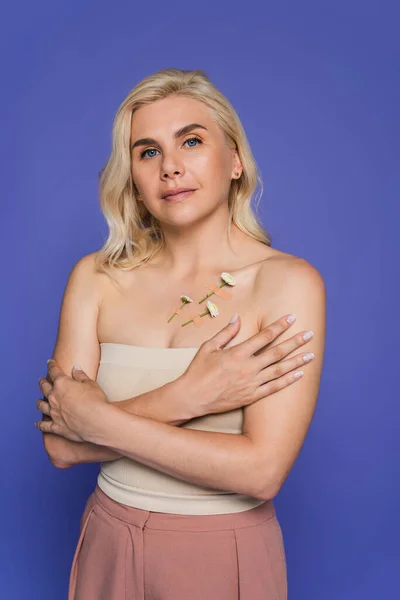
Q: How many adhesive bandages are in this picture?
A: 3